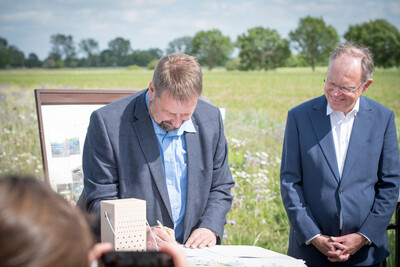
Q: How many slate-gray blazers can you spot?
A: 1